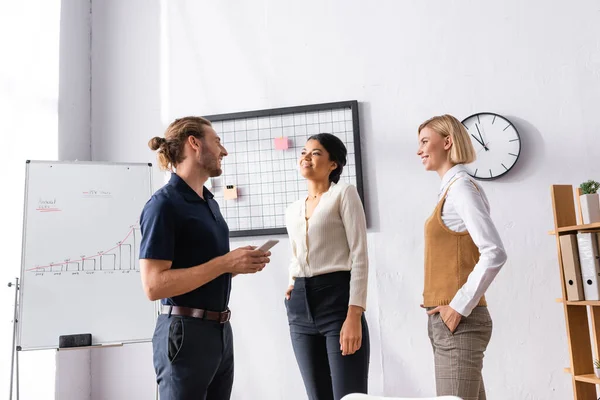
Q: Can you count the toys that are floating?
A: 0